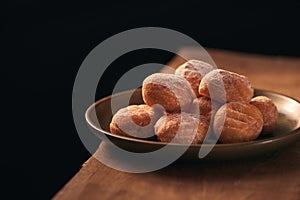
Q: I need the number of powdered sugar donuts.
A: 8